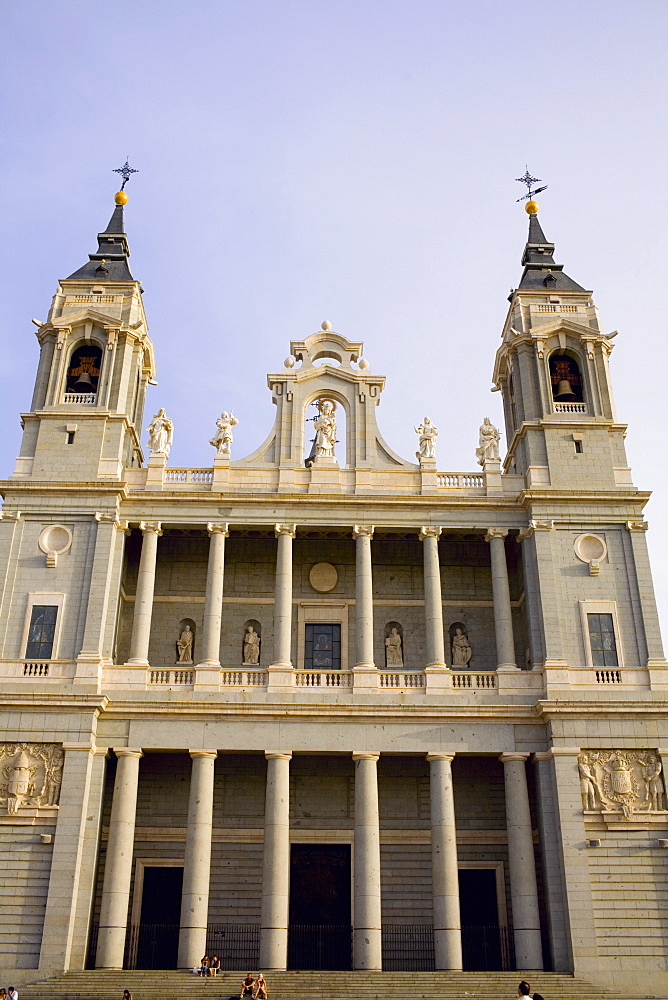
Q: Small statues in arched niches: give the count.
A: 4